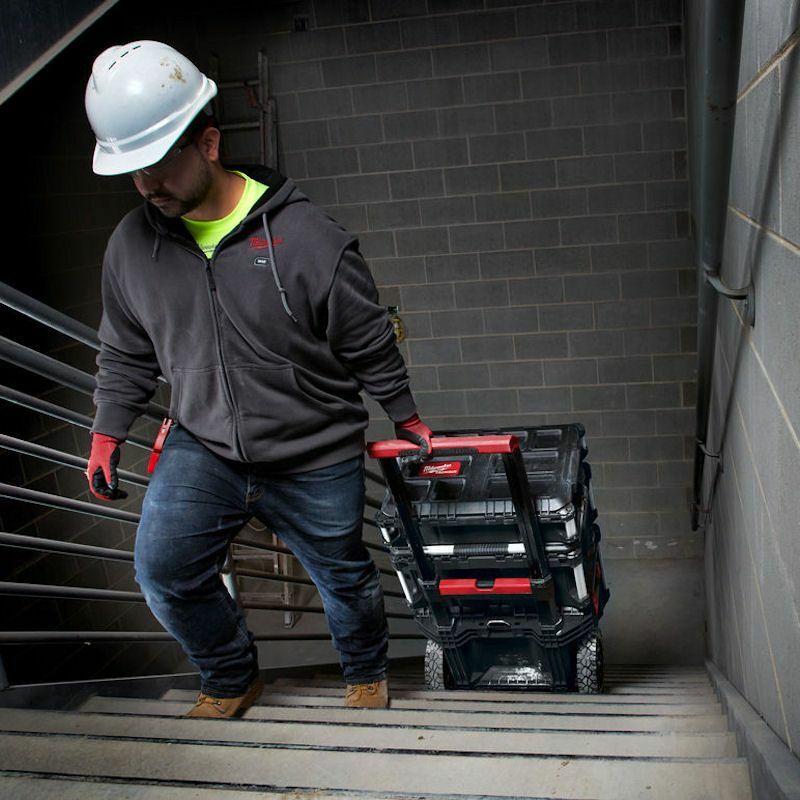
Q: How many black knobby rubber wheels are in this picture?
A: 2